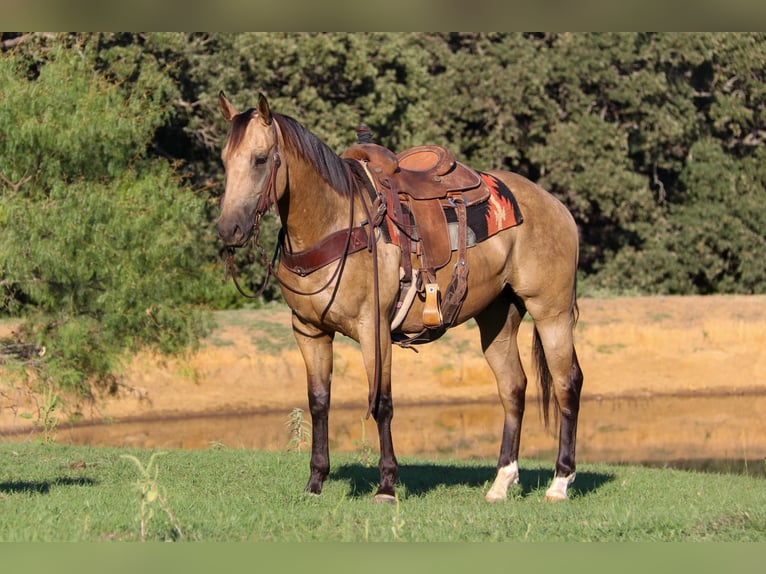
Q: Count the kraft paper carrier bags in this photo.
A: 0